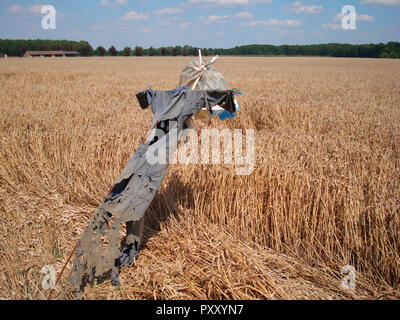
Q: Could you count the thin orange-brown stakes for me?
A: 1